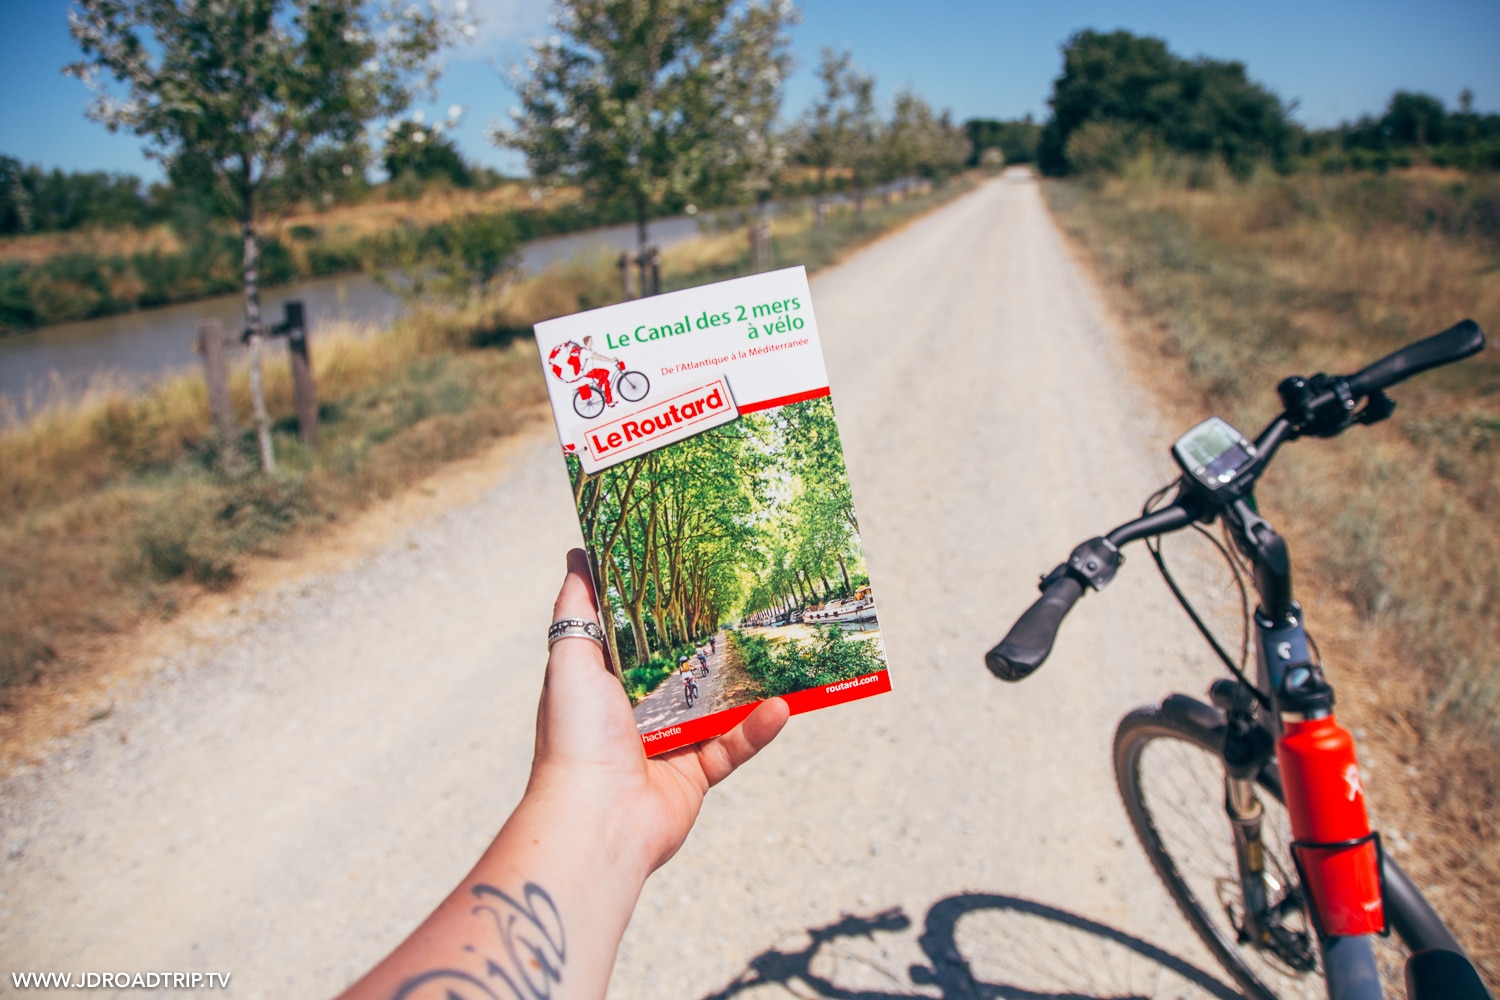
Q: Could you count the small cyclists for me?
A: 3